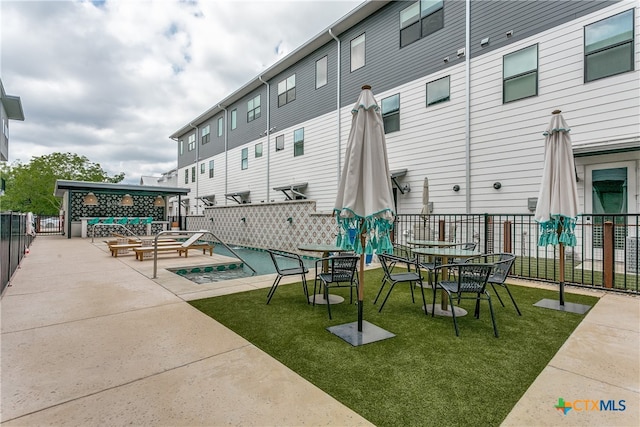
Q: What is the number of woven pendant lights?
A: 3